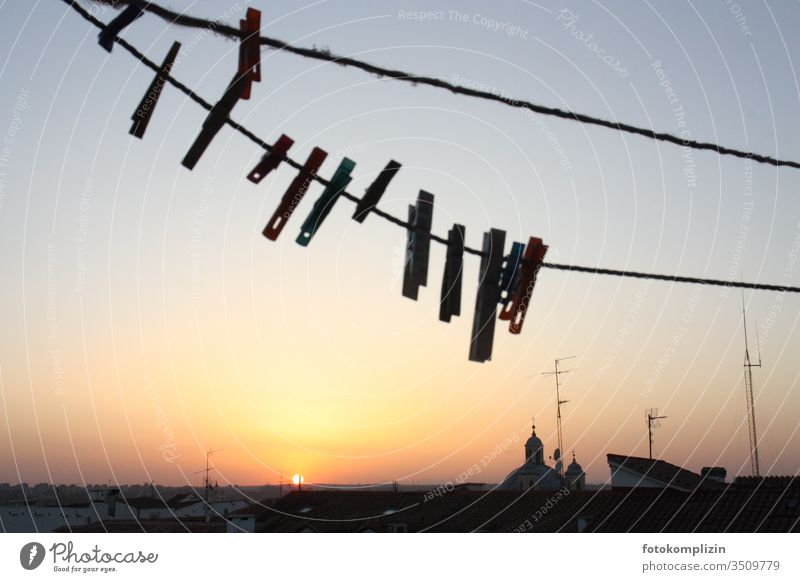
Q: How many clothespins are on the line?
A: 13